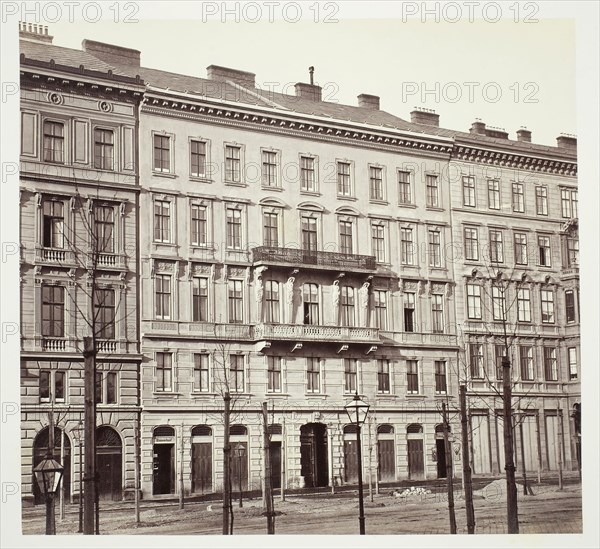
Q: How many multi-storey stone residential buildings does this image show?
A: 3